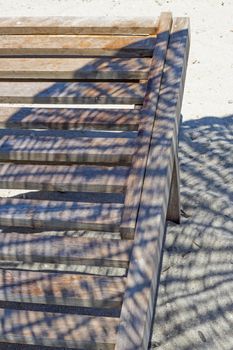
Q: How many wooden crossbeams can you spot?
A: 11